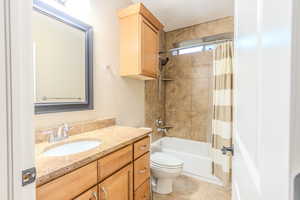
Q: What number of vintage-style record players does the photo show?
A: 0